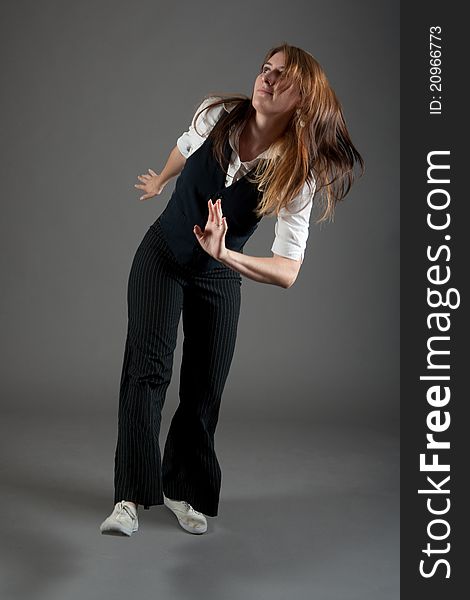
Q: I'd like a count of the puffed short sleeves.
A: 2